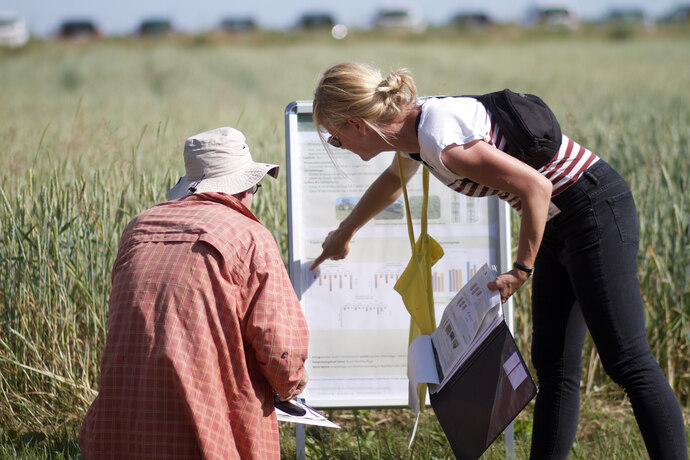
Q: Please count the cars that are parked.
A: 10